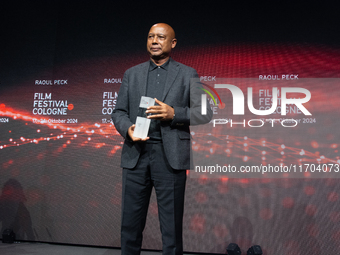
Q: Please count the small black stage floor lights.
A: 3